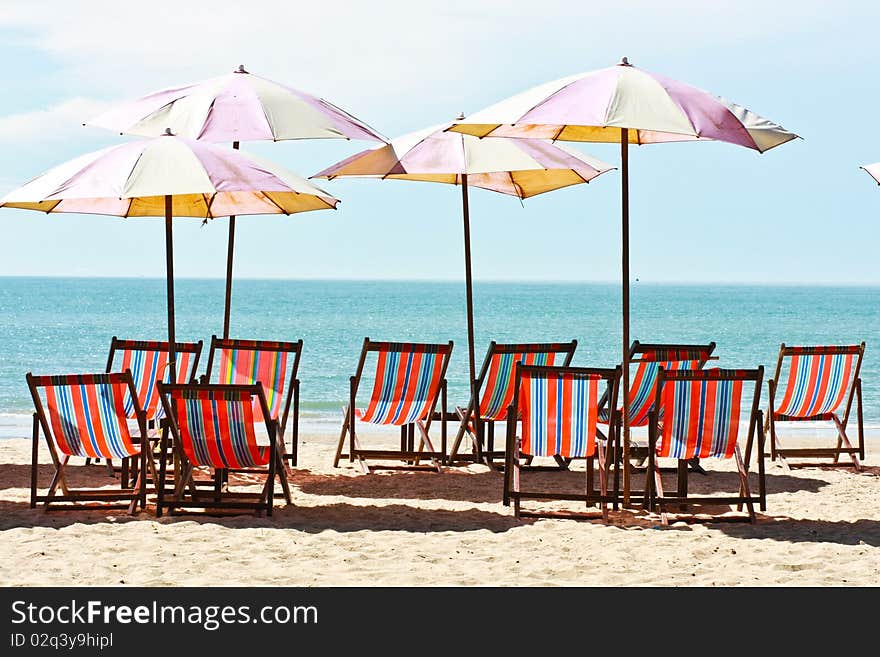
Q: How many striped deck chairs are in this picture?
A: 10